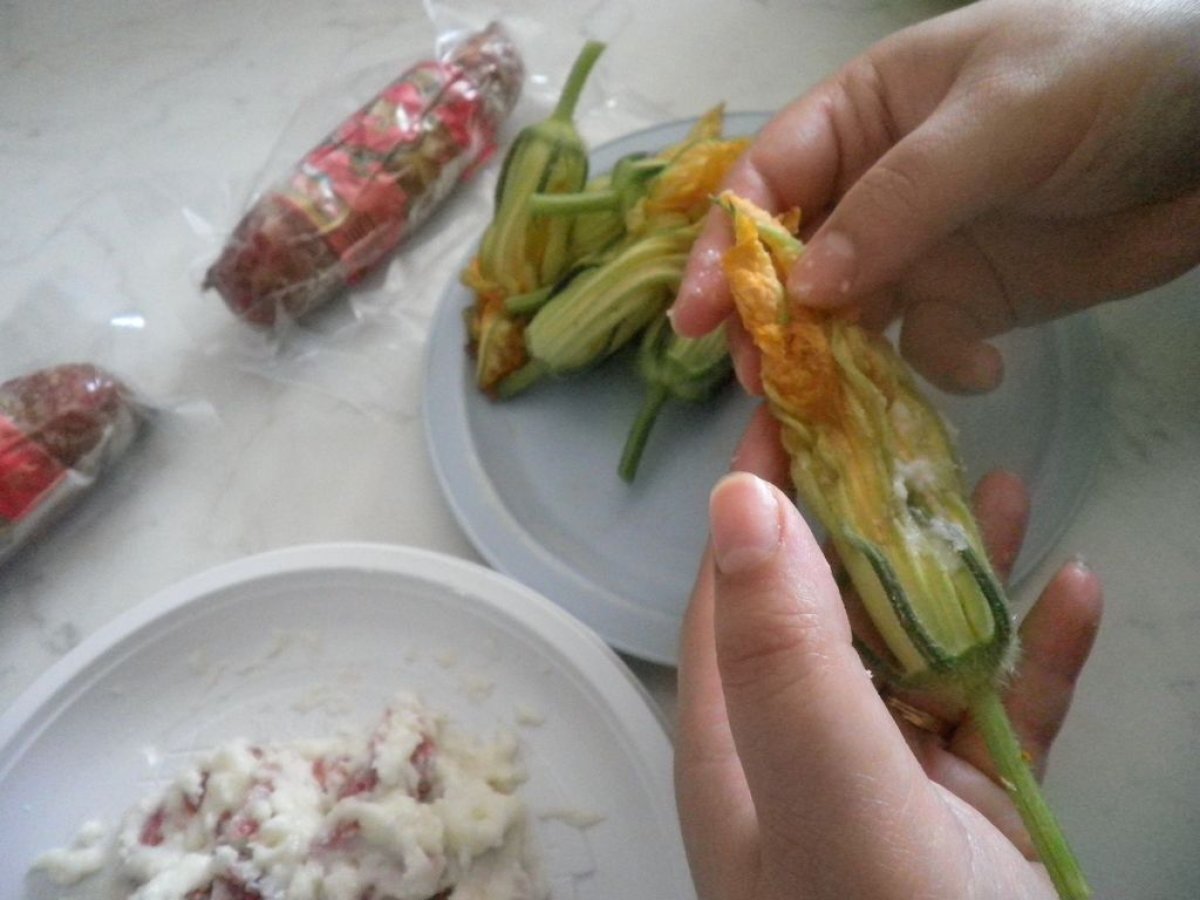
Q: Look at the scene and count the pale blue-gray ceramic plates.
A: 1